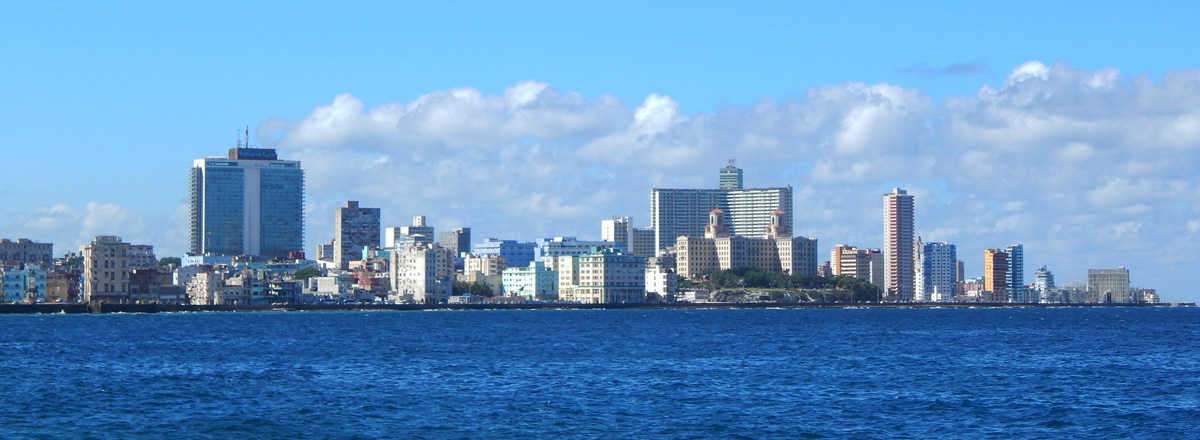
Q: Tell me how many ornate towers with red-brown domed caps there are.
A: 2